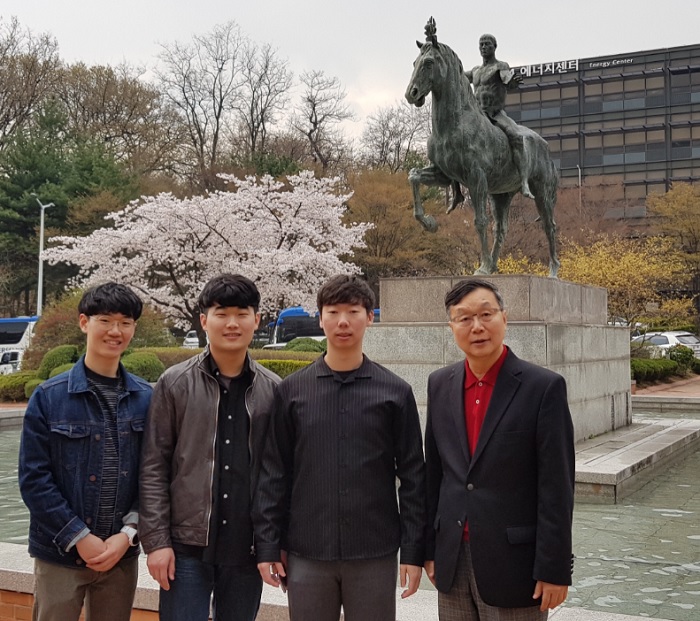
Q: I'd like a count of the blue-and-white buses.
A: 2